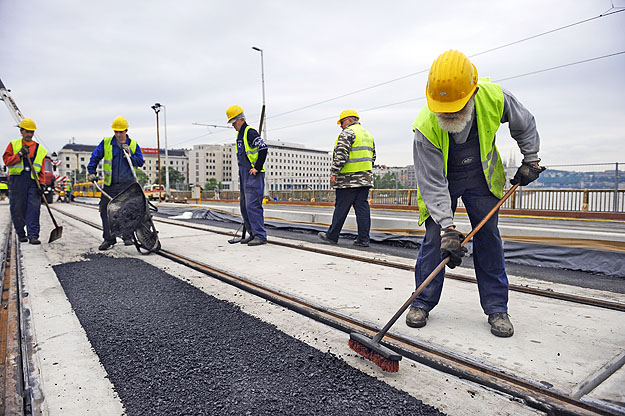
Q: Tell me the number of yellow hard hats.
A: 5